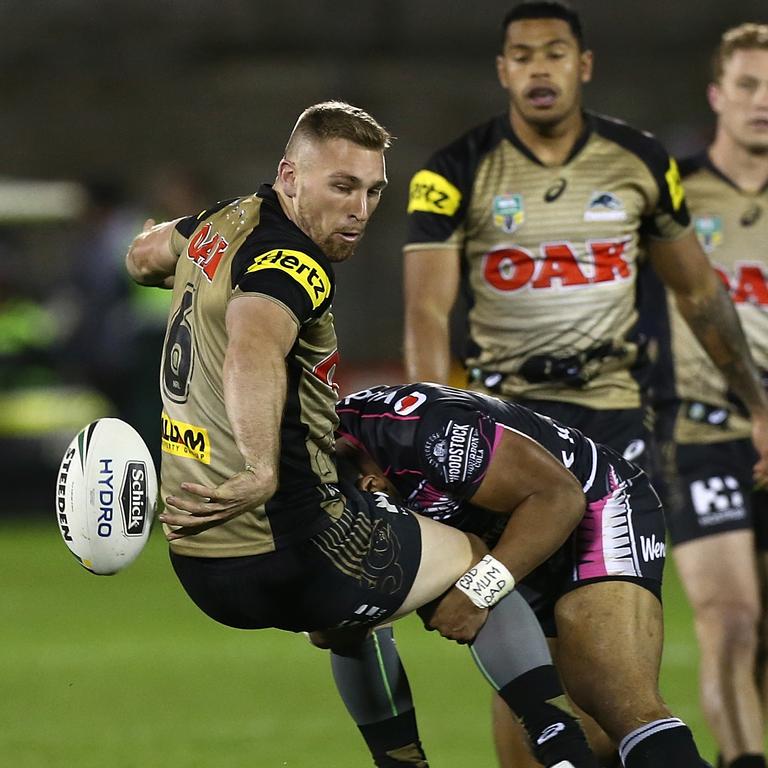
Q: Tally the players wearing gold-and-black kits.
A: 3